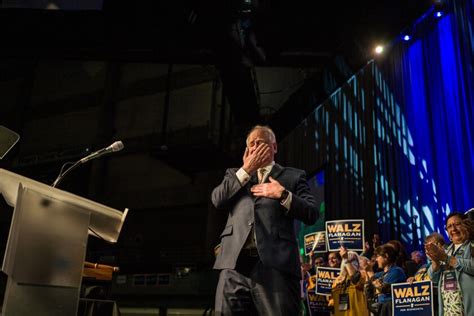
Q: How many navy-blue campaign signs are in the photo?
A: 5